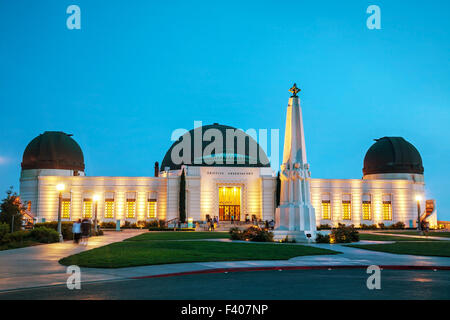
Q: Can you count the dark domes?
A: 3